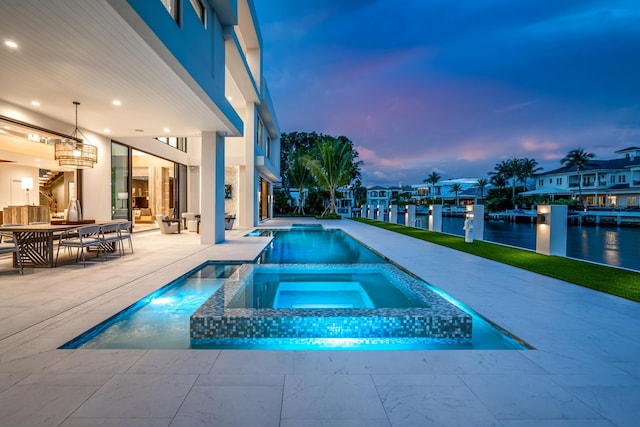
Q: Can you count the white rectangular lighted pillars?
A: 8